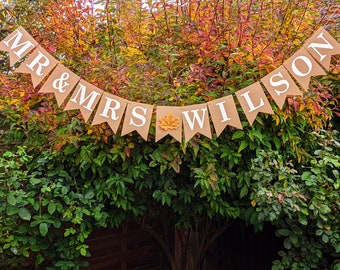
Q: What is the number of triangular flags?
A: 13